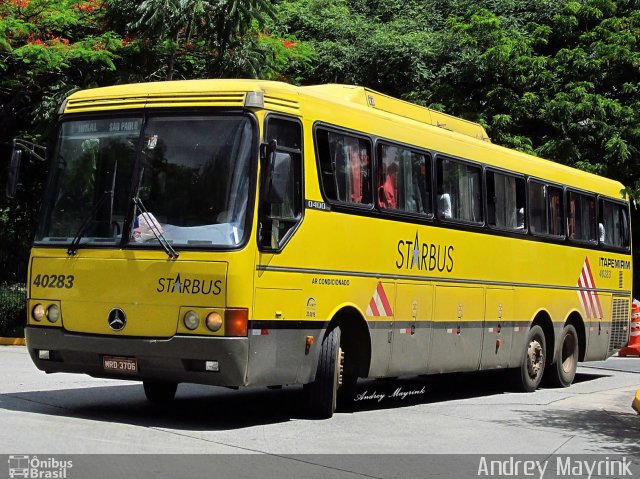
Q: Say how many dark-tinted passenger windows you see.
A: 7